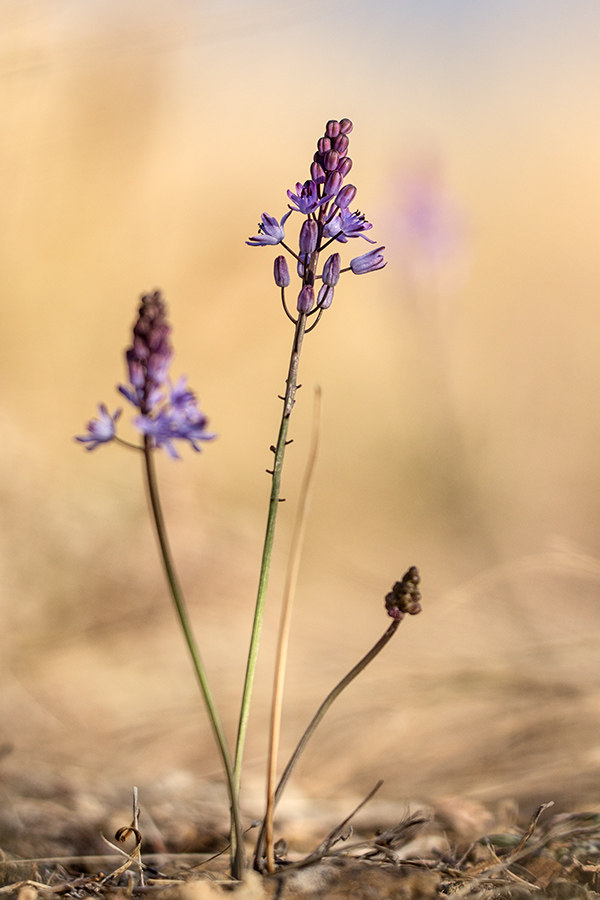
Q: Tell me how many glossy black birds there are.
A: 0